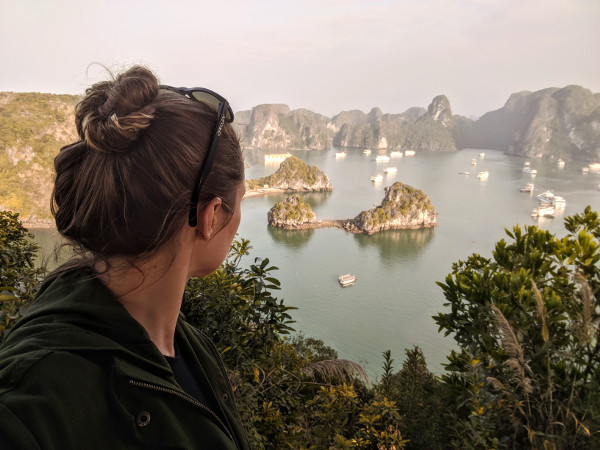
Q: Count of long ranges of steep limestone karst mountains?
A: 1